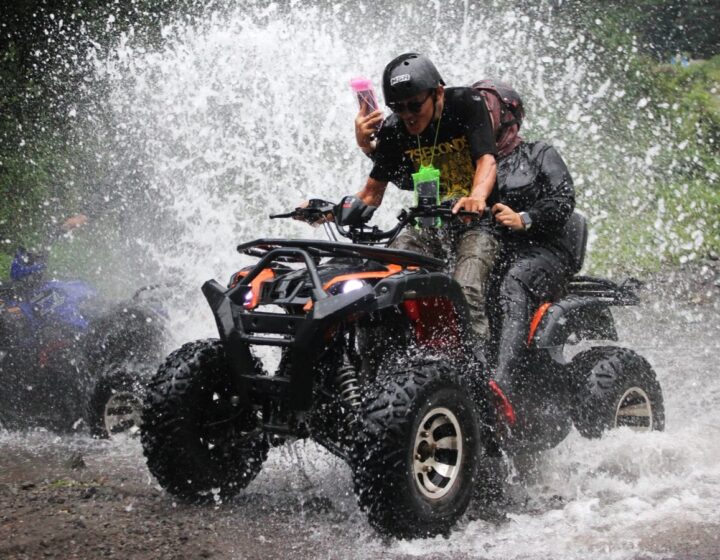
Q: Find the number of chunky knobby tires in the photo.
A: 4